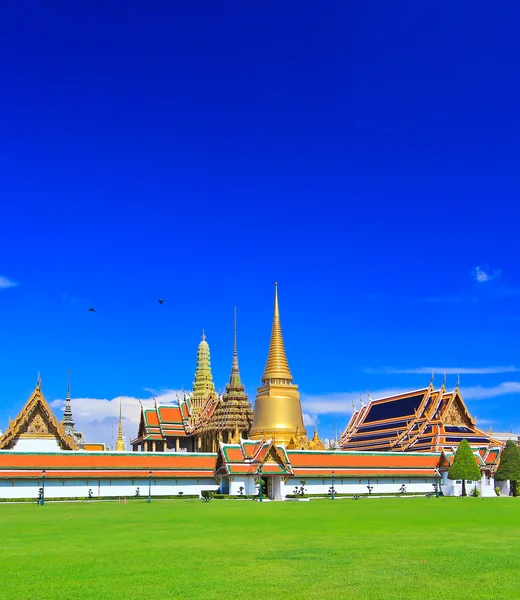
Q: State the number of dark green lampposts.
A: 5